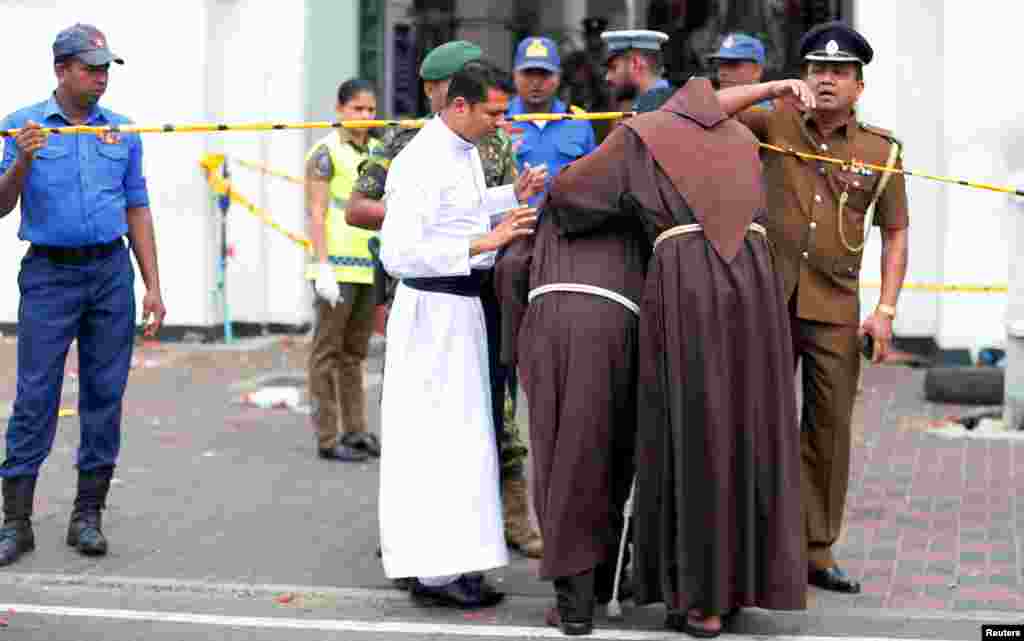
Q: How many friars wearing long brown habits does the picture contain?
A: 2